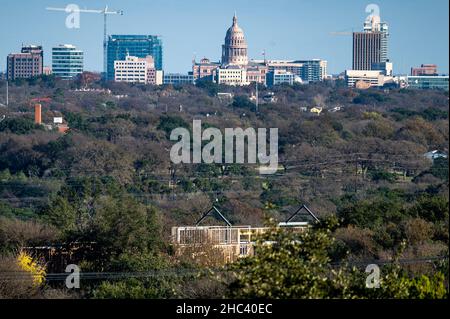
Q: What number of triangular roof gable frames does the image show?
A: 2